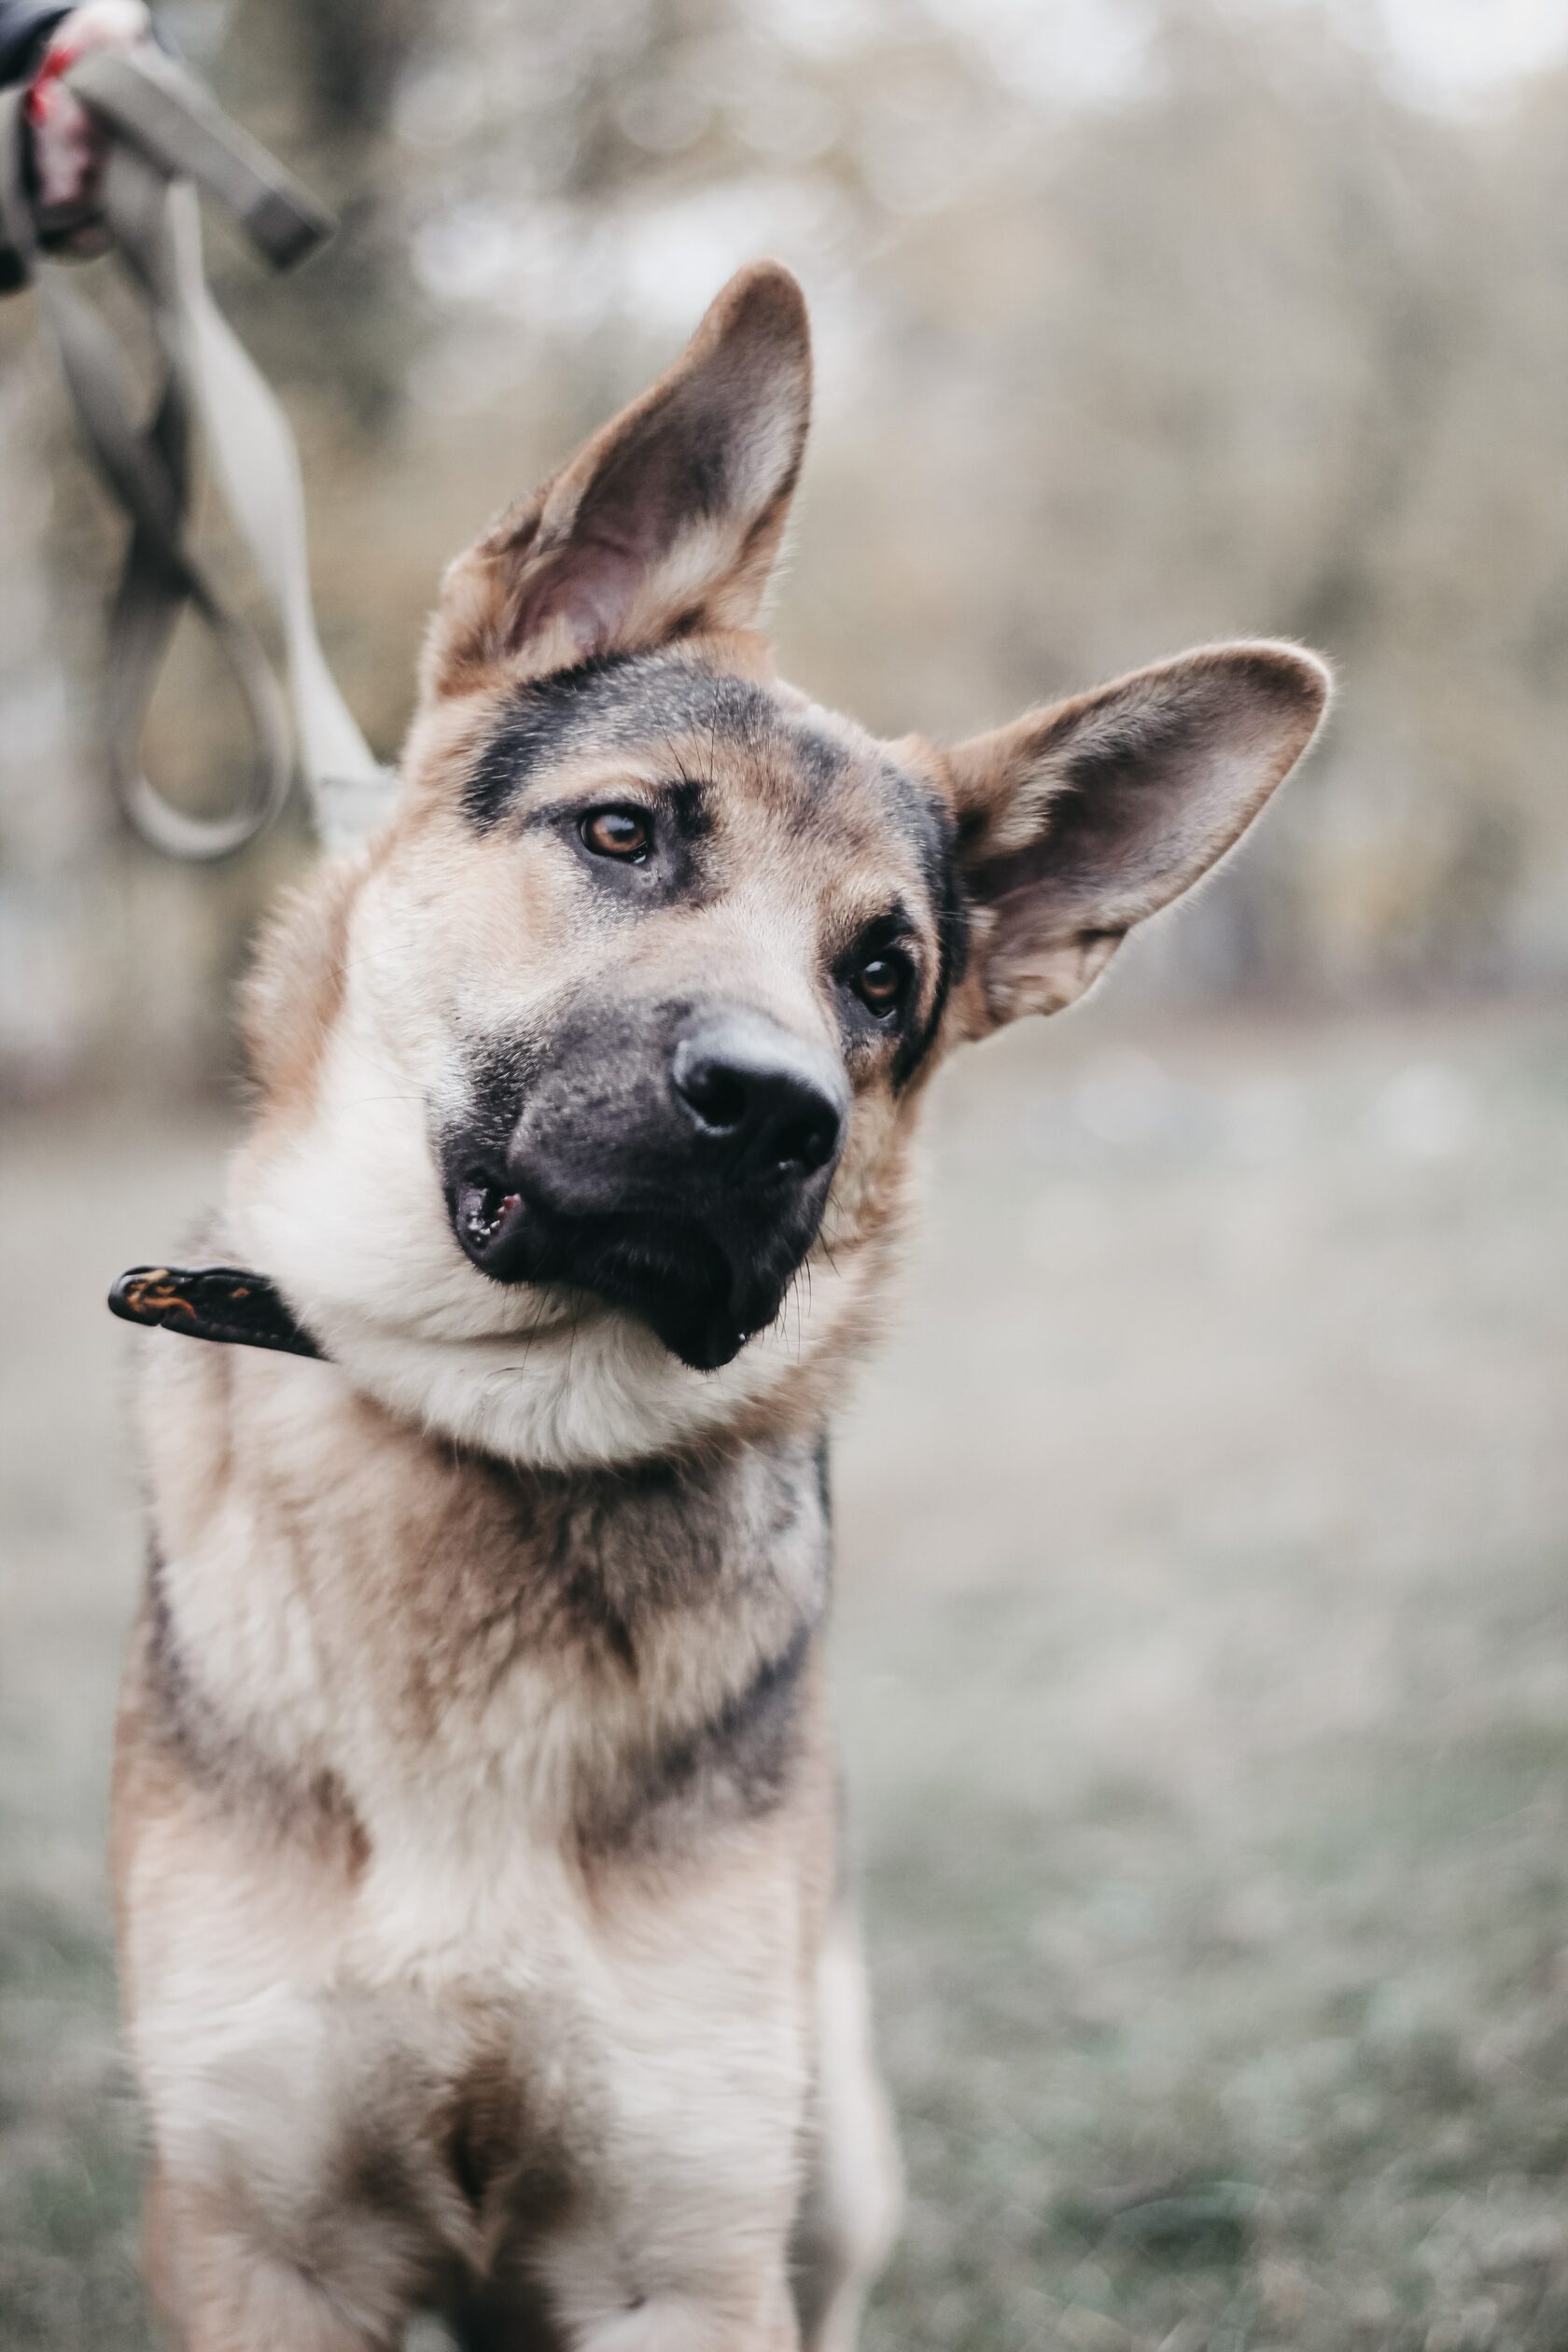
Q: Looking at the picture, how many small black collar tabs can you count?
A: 1